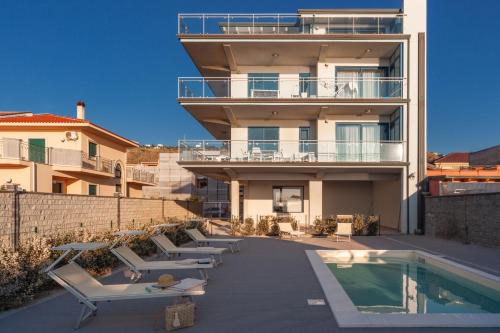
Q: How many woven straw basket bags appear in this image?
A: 1